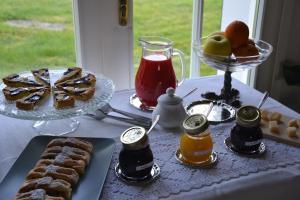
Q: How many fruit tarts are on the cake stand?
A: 8